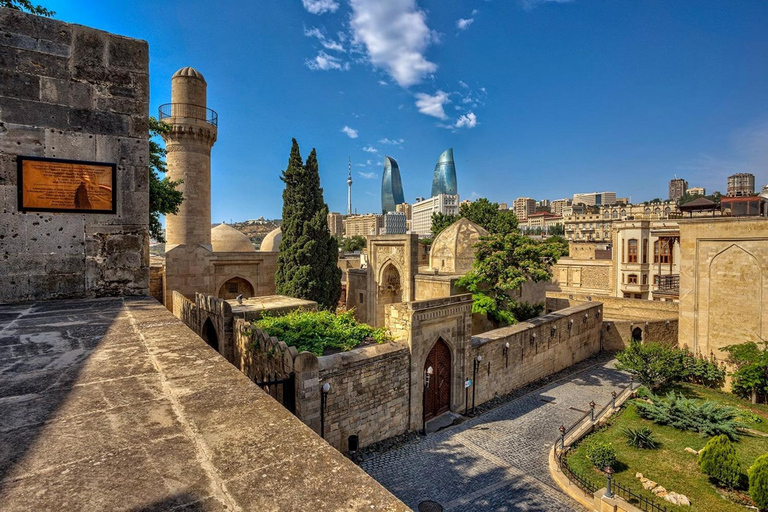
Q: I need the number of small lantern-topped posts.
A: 5